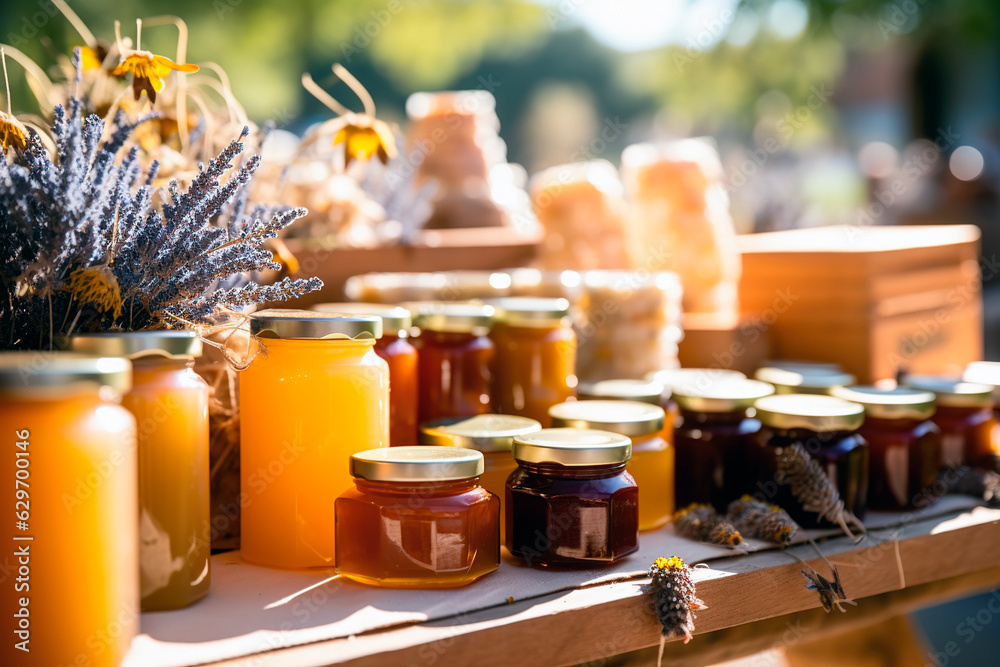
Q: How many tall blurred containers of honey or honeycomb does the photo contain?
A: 3